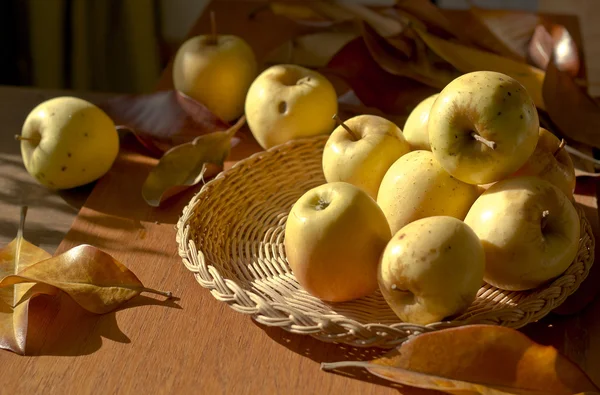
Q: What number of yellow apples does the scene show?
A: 11